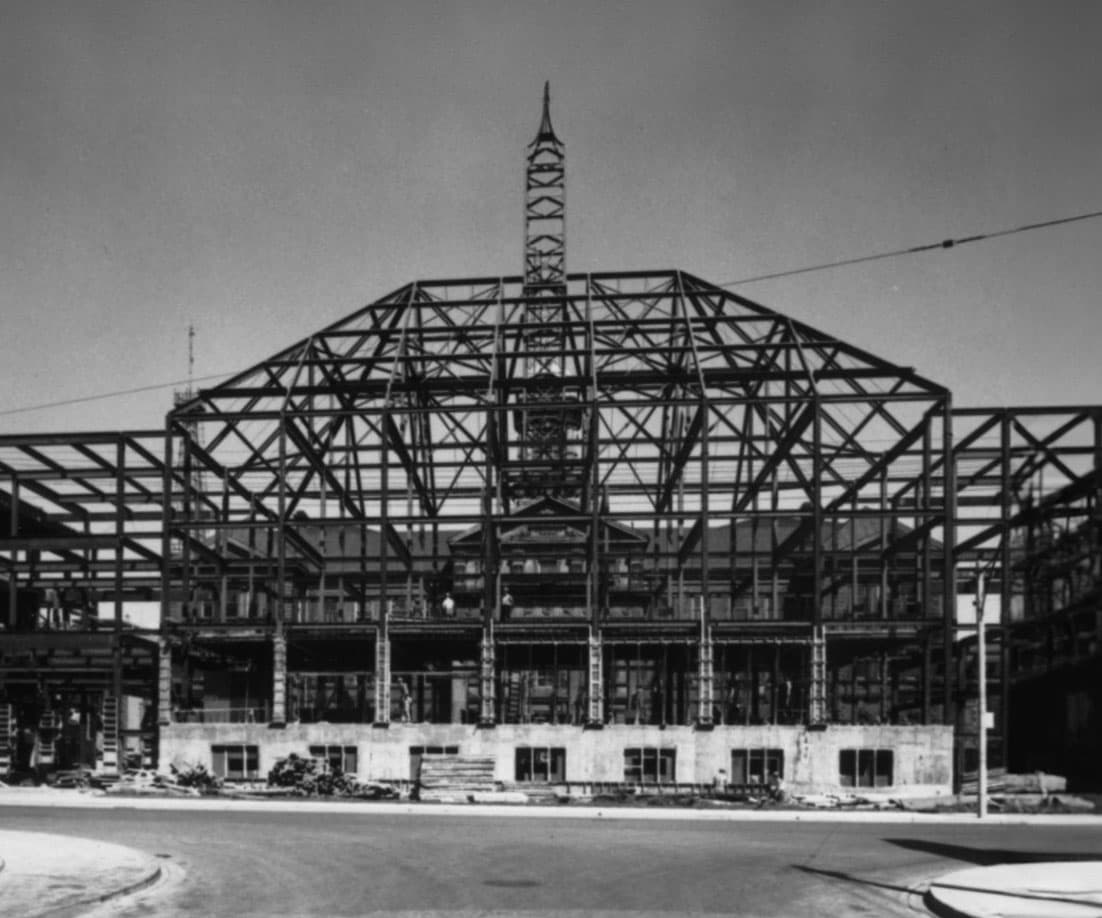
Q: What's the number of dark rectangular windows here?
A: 7